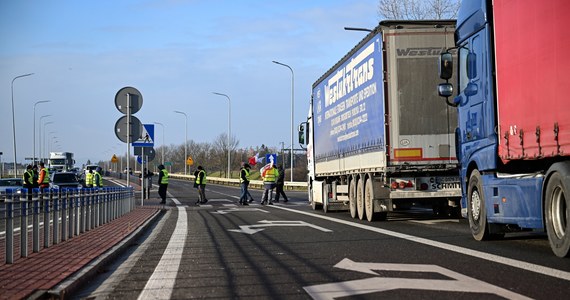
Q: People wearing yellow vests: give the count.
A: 8